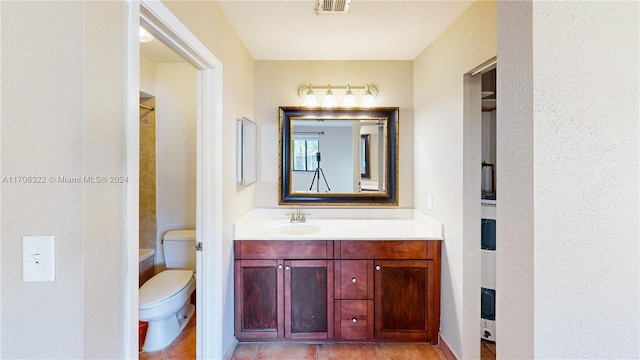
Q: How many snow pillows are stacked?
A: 0